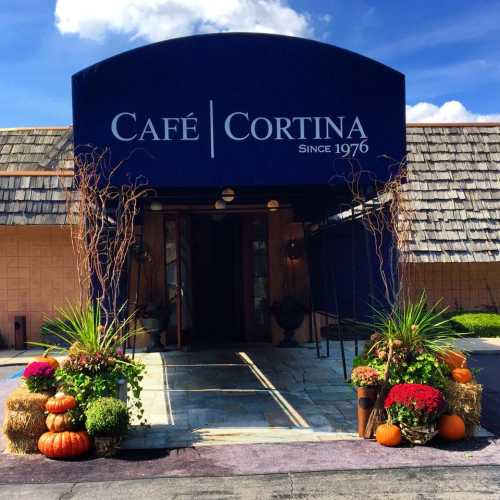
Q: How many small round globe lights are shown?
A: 4